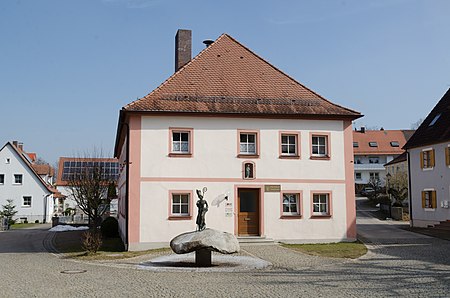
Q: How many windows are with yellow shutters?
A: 3